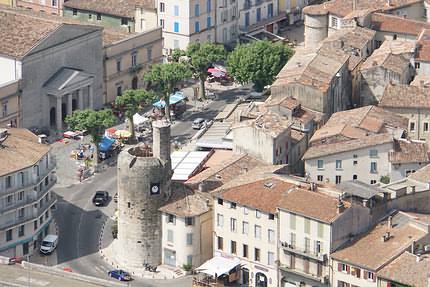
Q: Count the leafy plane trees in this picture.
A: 5